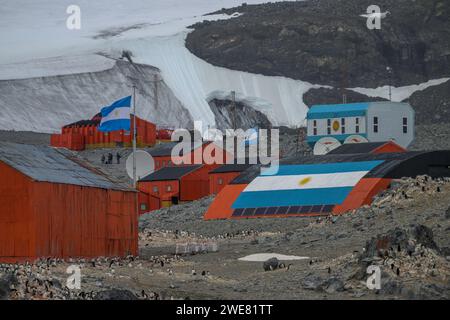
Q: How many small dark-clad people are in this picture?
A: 3